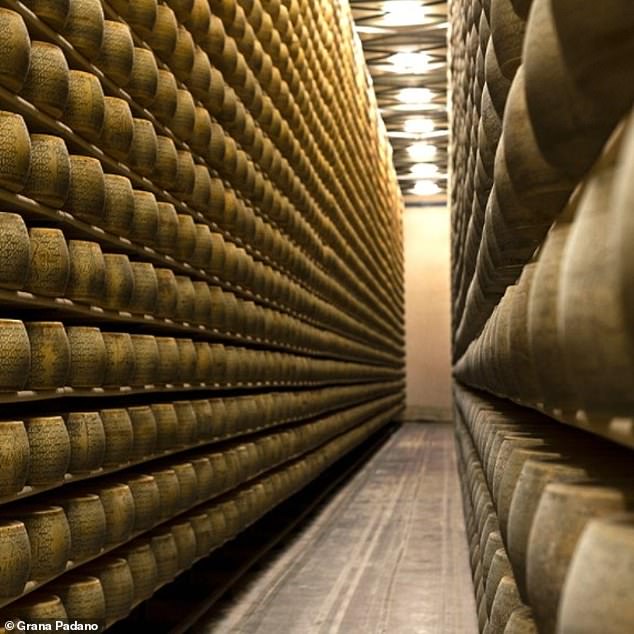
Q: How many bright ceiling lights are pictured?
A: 7